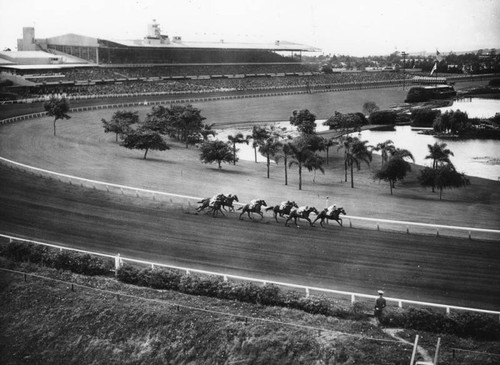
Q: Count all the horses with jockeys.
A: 6